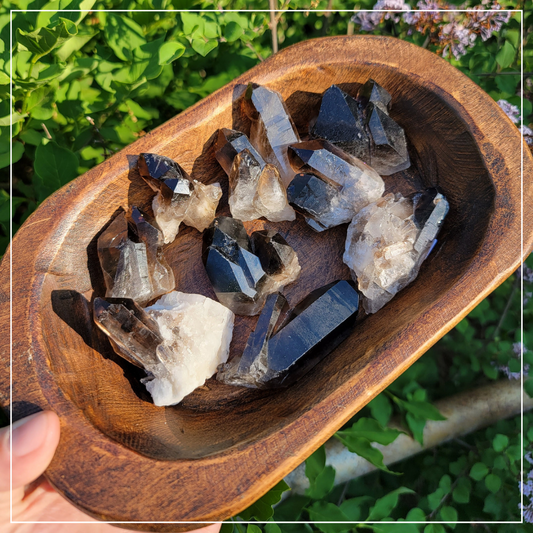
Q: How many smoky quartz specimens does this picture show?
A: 10